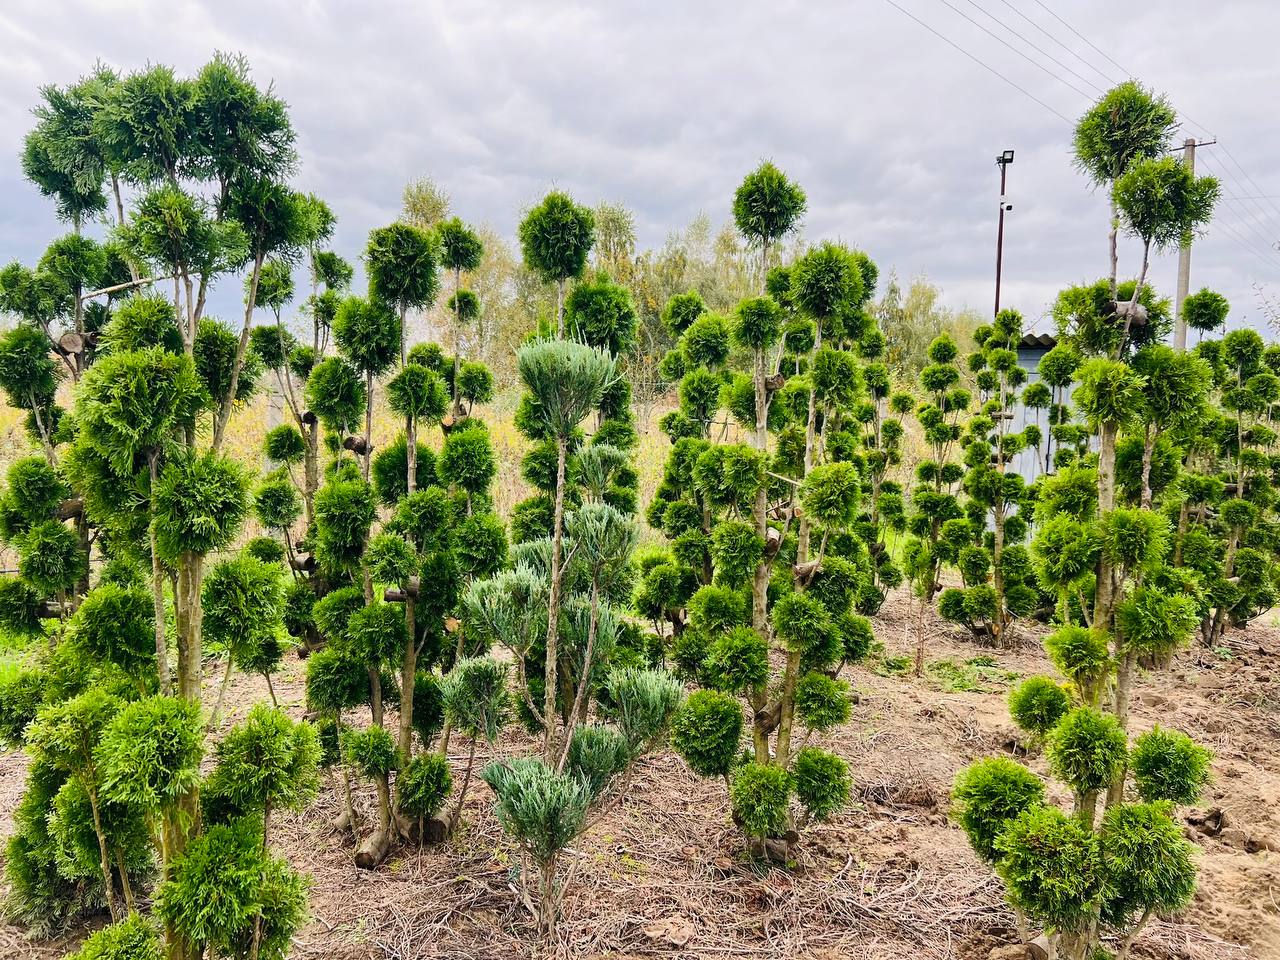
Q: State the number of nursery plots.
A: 1